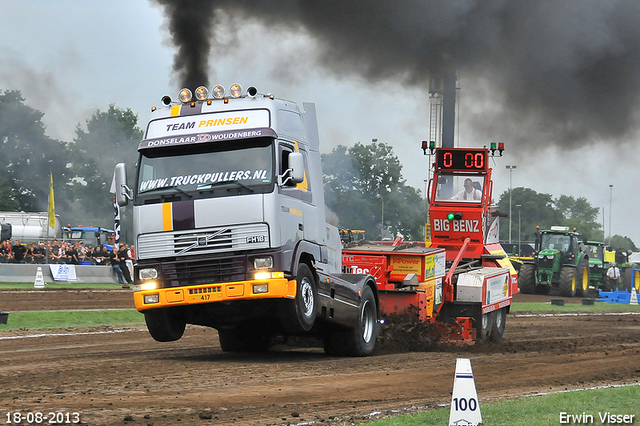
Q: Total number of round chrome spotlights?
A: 4